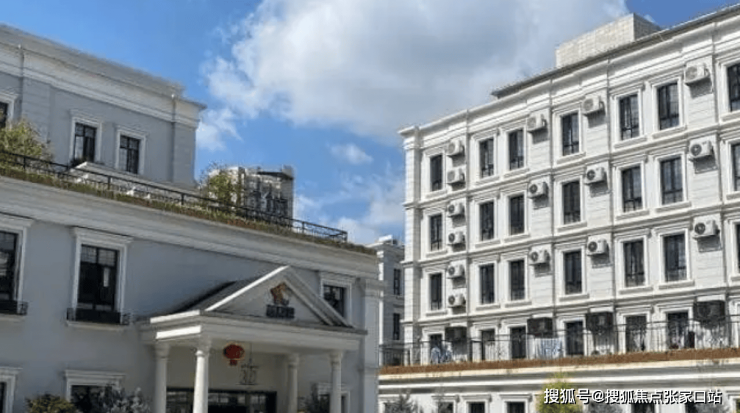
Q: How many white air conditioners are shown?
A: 15